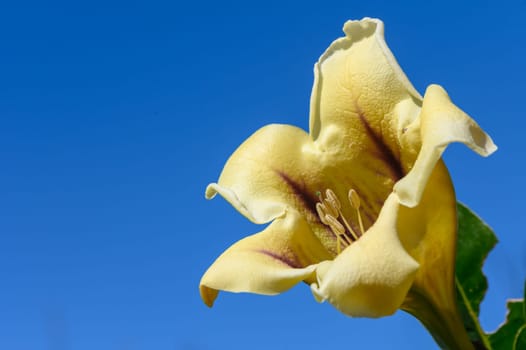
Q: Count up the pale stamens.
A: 5